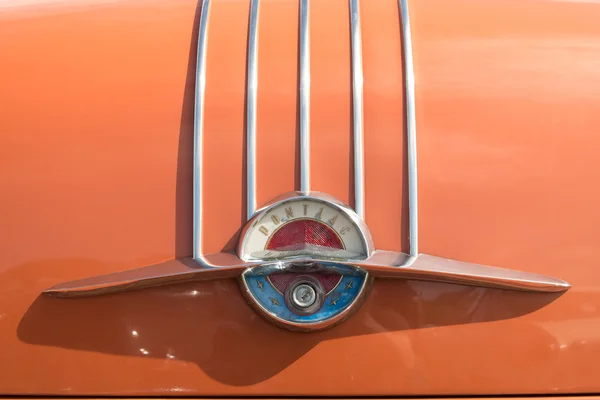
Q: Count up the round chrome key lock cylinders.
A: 1